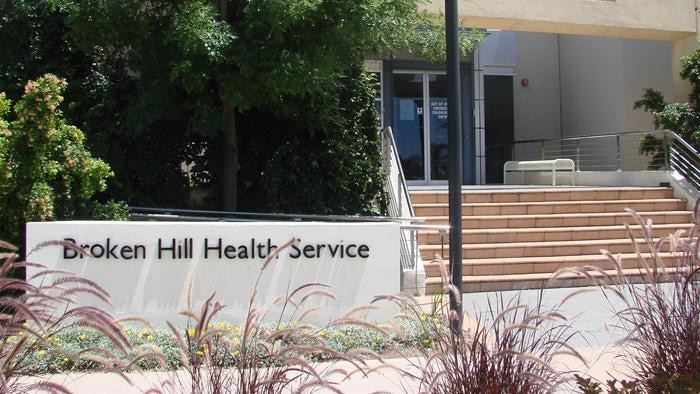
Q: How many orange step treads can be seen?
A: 7